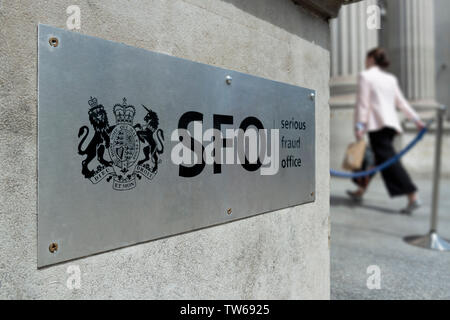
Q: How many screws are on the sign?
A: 6